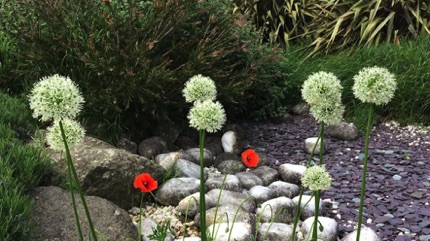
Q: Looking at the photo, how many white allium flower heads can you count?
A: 8